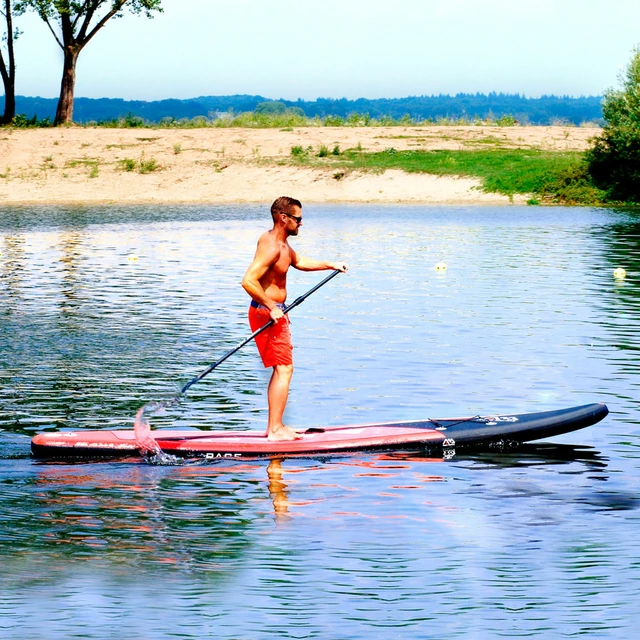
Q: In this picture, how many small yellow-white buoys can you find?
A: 3